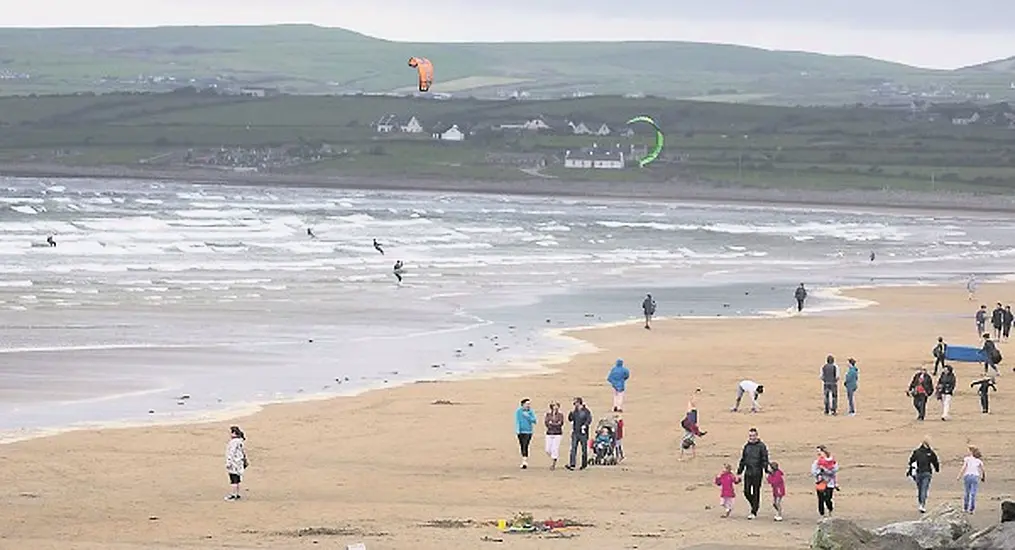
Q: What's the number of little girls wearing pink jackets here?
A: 2